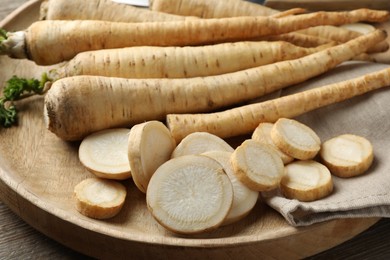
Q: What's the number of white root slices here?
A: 11